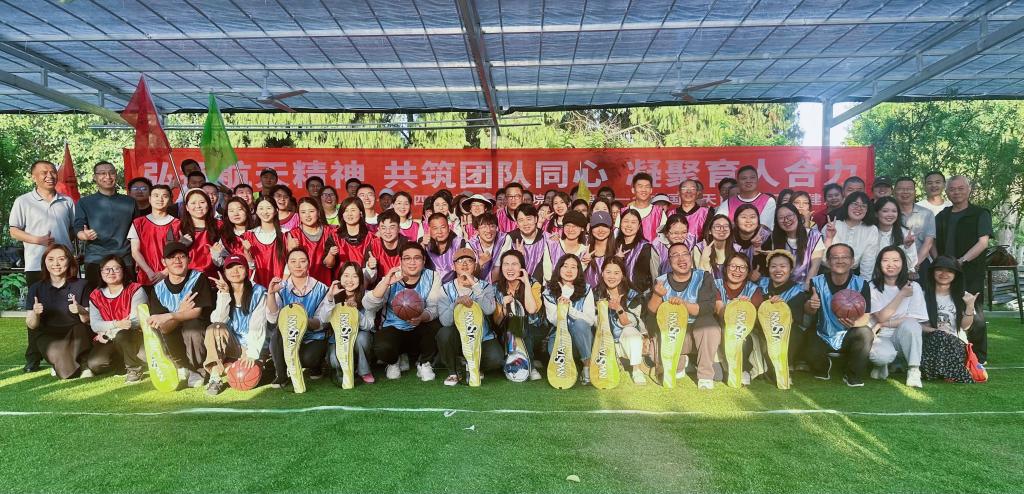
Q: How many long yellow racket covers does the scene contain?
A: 9